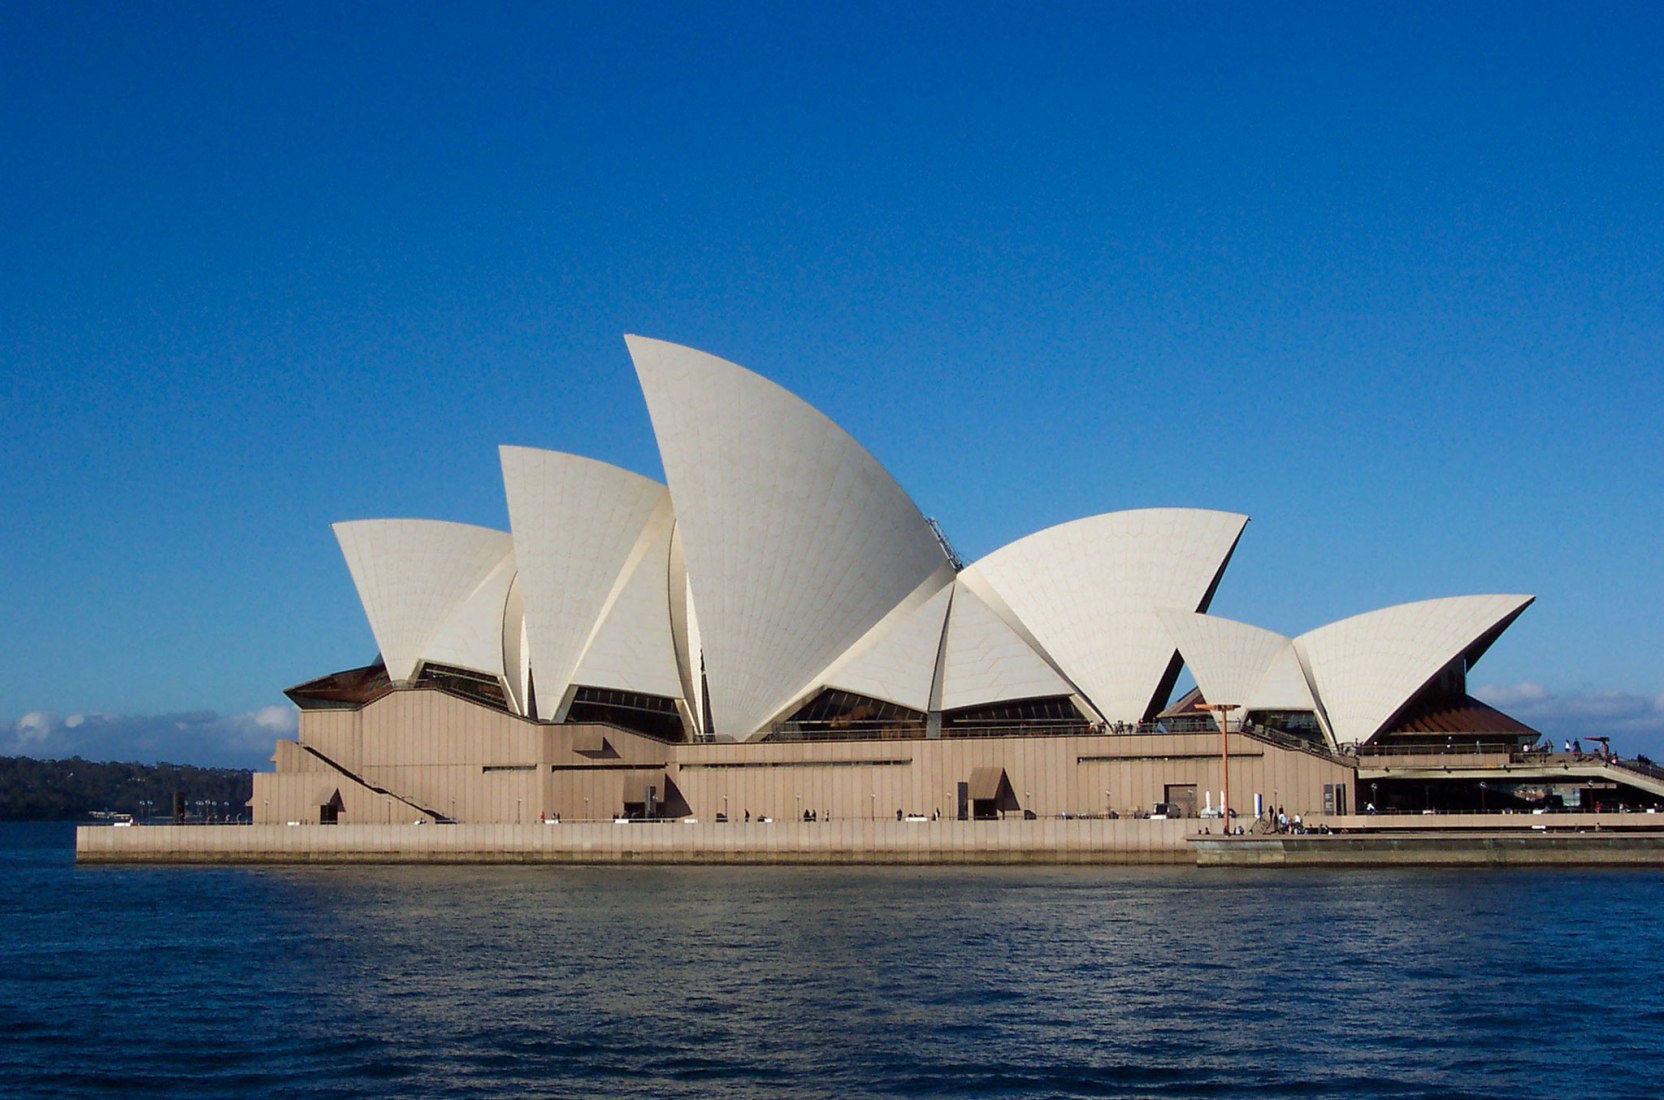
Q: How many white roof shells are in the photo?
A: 6